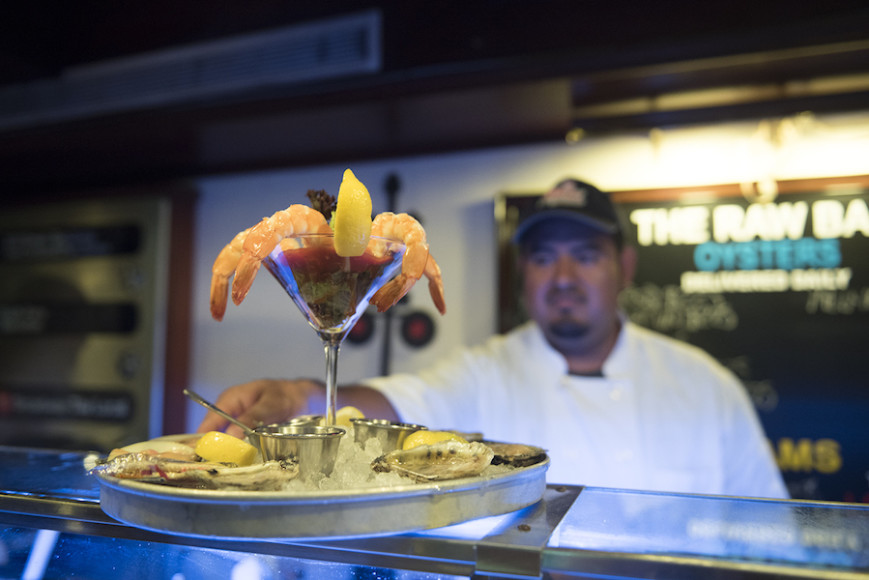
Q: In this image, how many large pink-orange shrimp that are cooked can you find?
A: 4